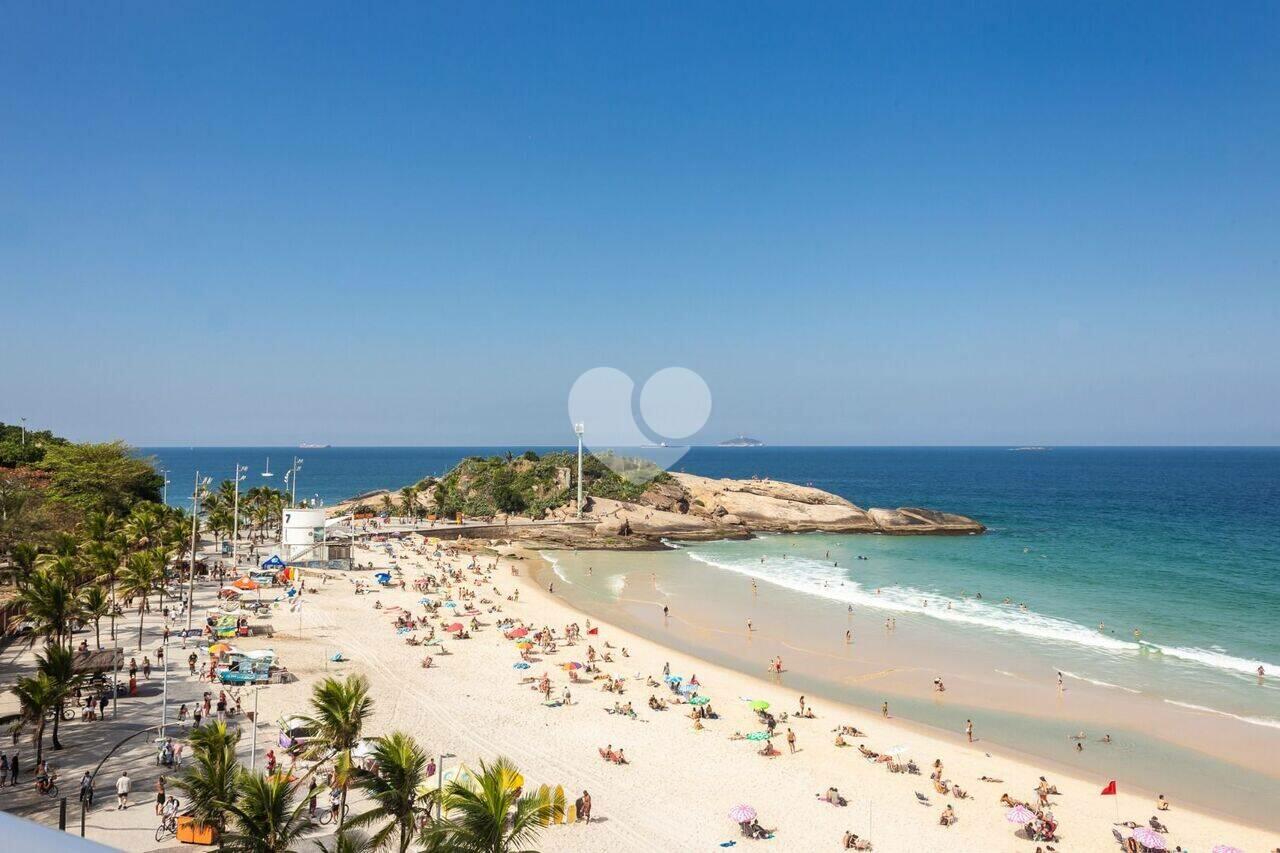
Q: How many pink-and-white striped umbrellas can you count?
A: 4